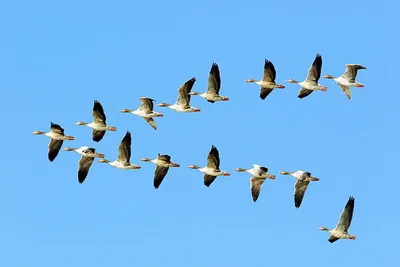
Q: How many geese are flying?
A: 15